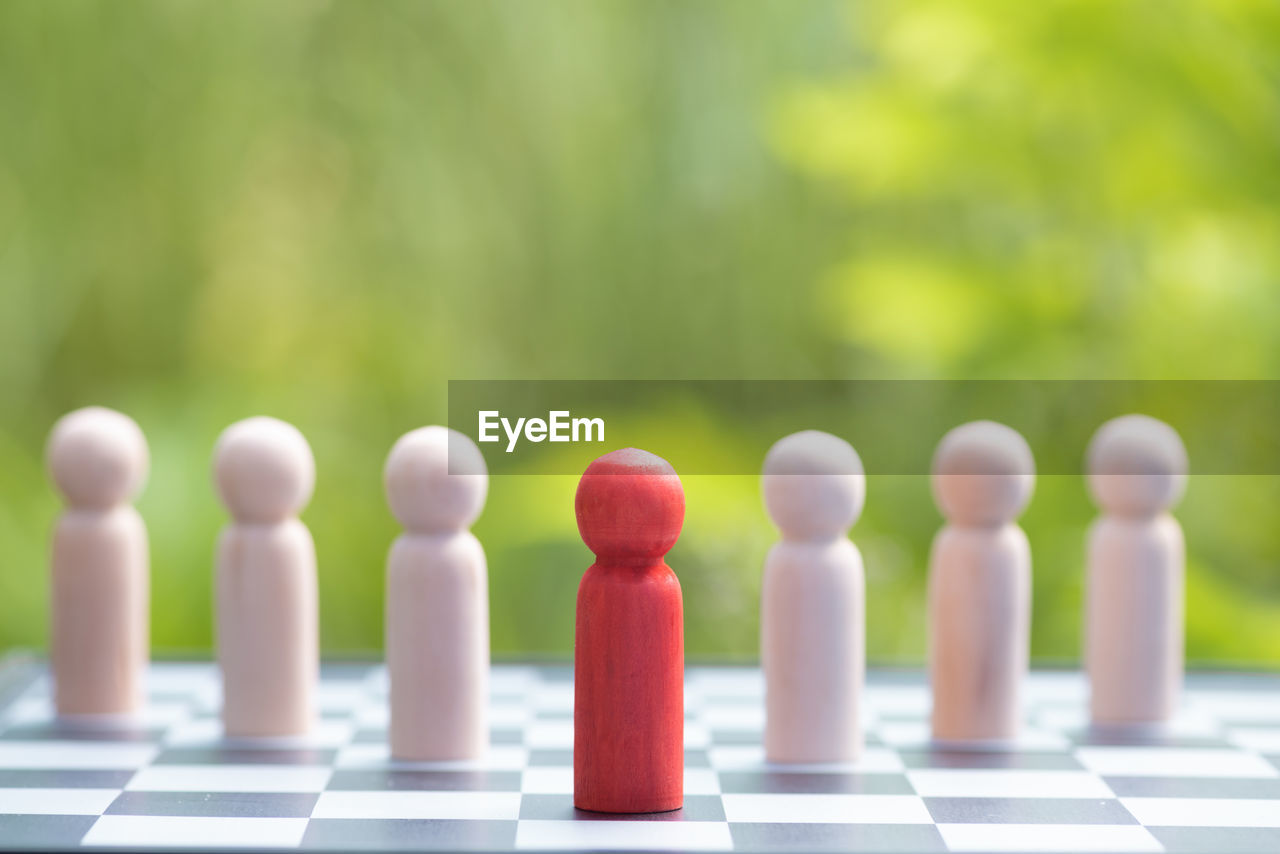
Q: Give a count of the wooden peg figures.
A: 7